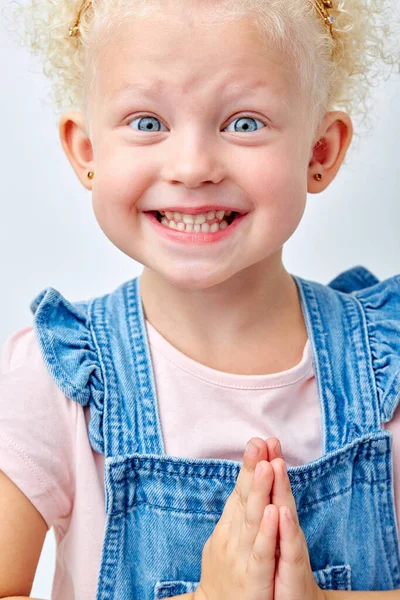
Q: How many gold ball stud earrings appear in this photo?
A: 2